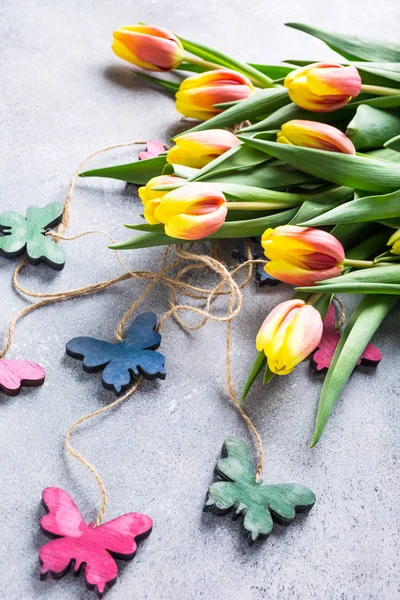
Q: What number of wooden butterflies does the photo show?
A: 8